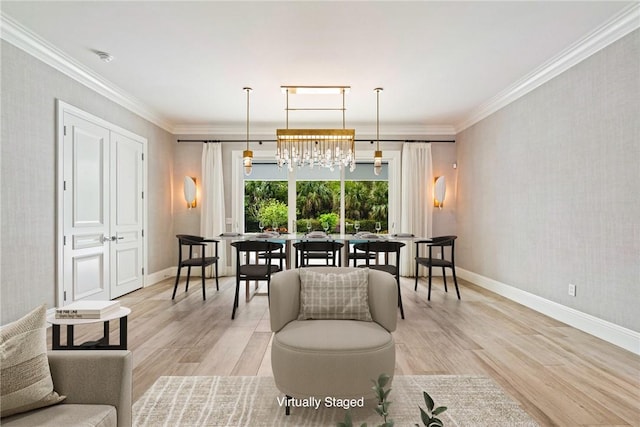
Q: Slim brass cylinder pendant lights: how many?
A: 2